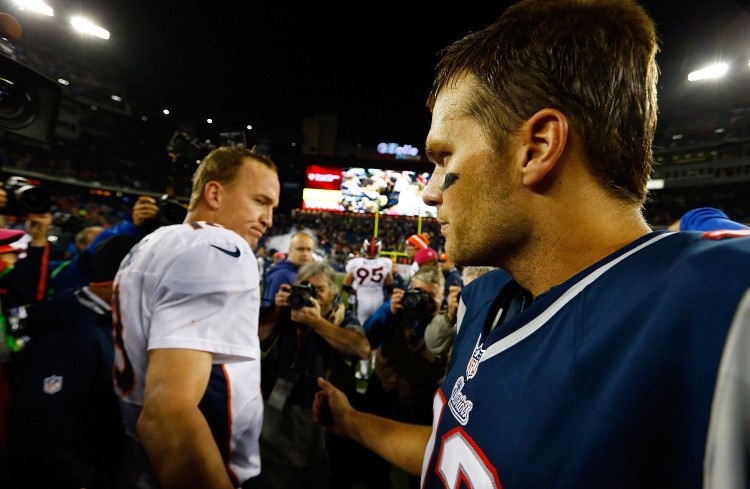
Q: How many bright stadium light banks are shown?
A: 3